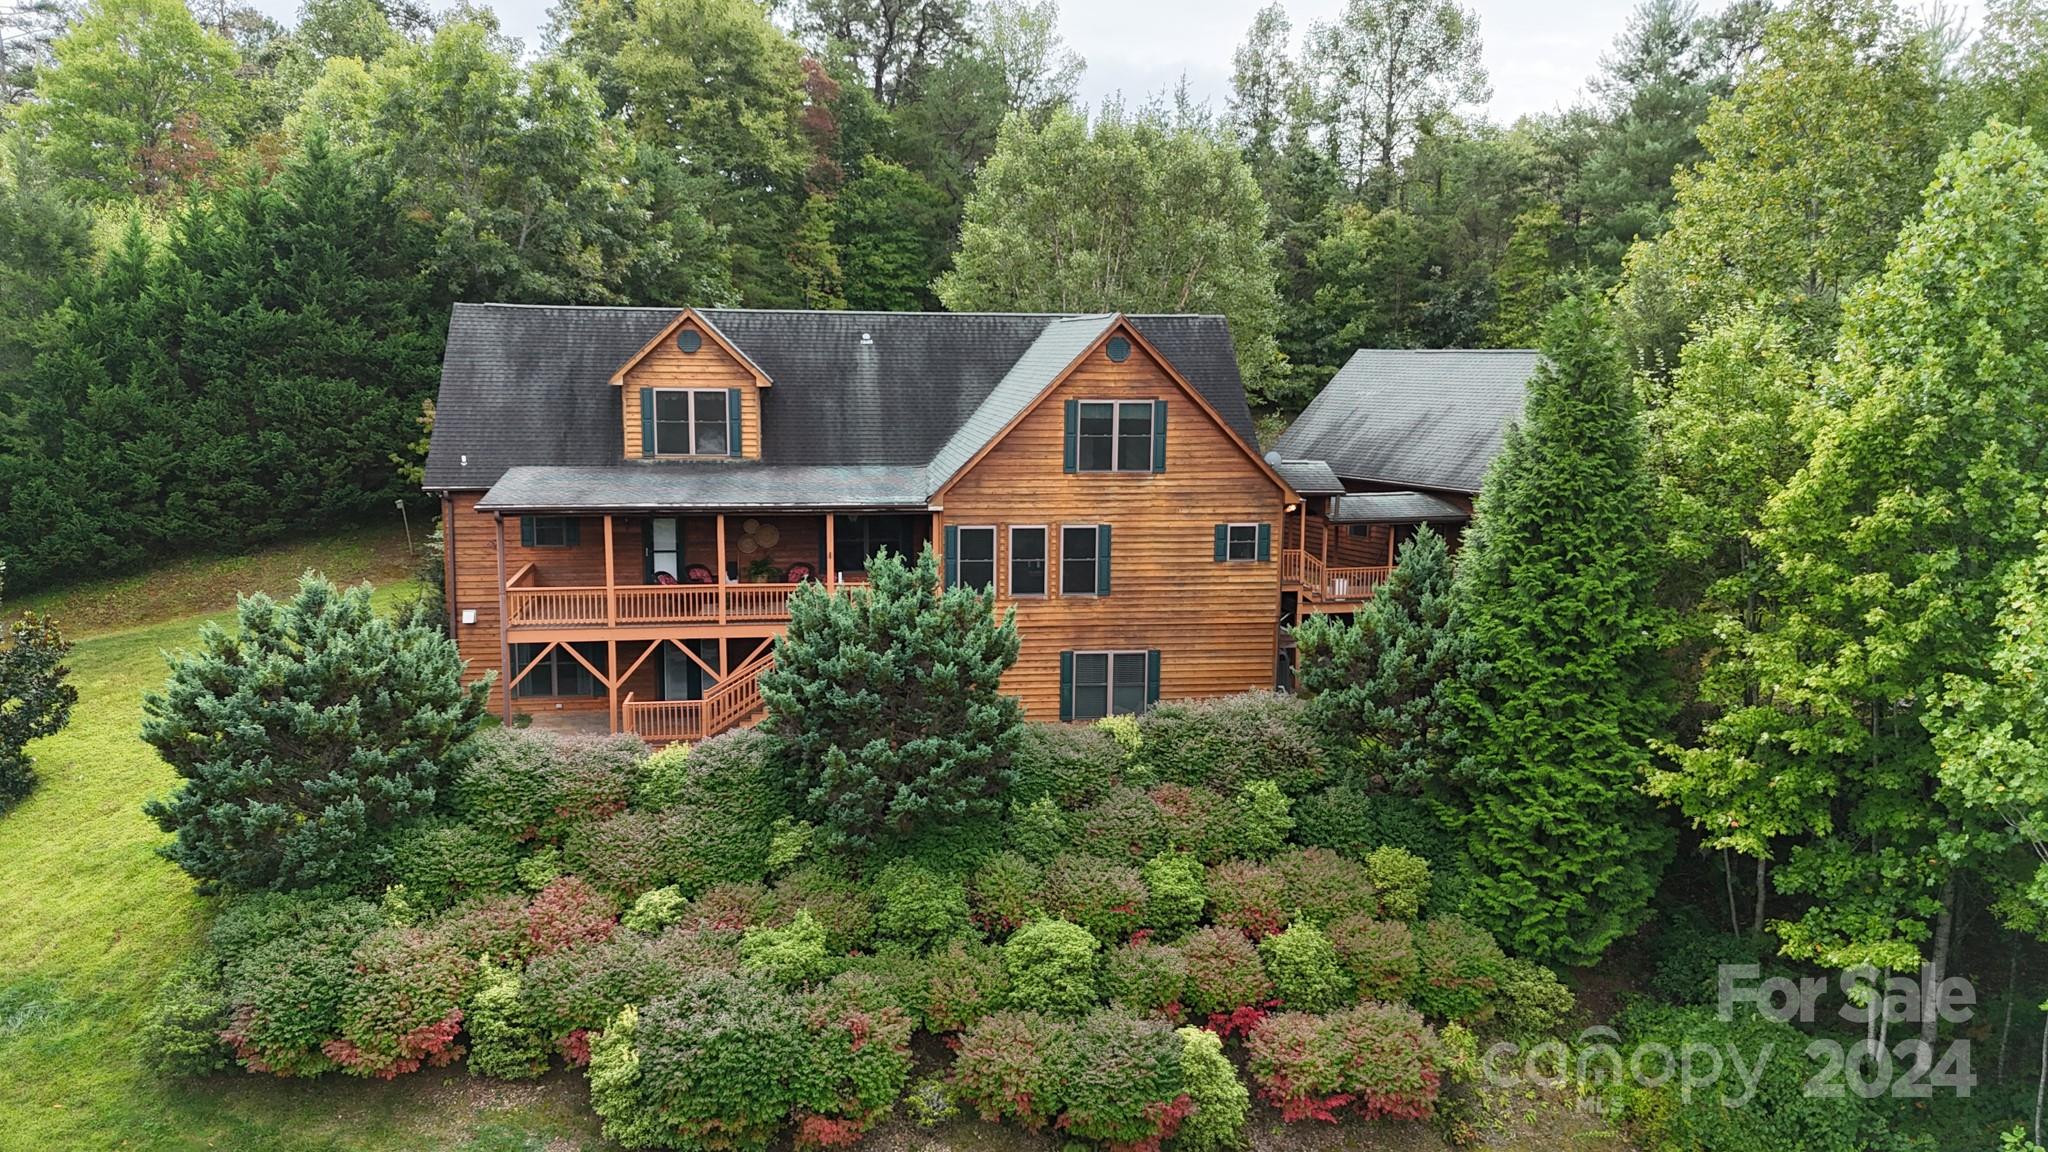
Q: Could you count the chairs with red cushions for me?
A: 3